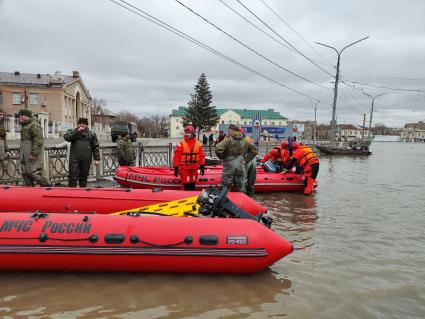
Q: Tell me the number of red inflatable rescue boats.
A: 2